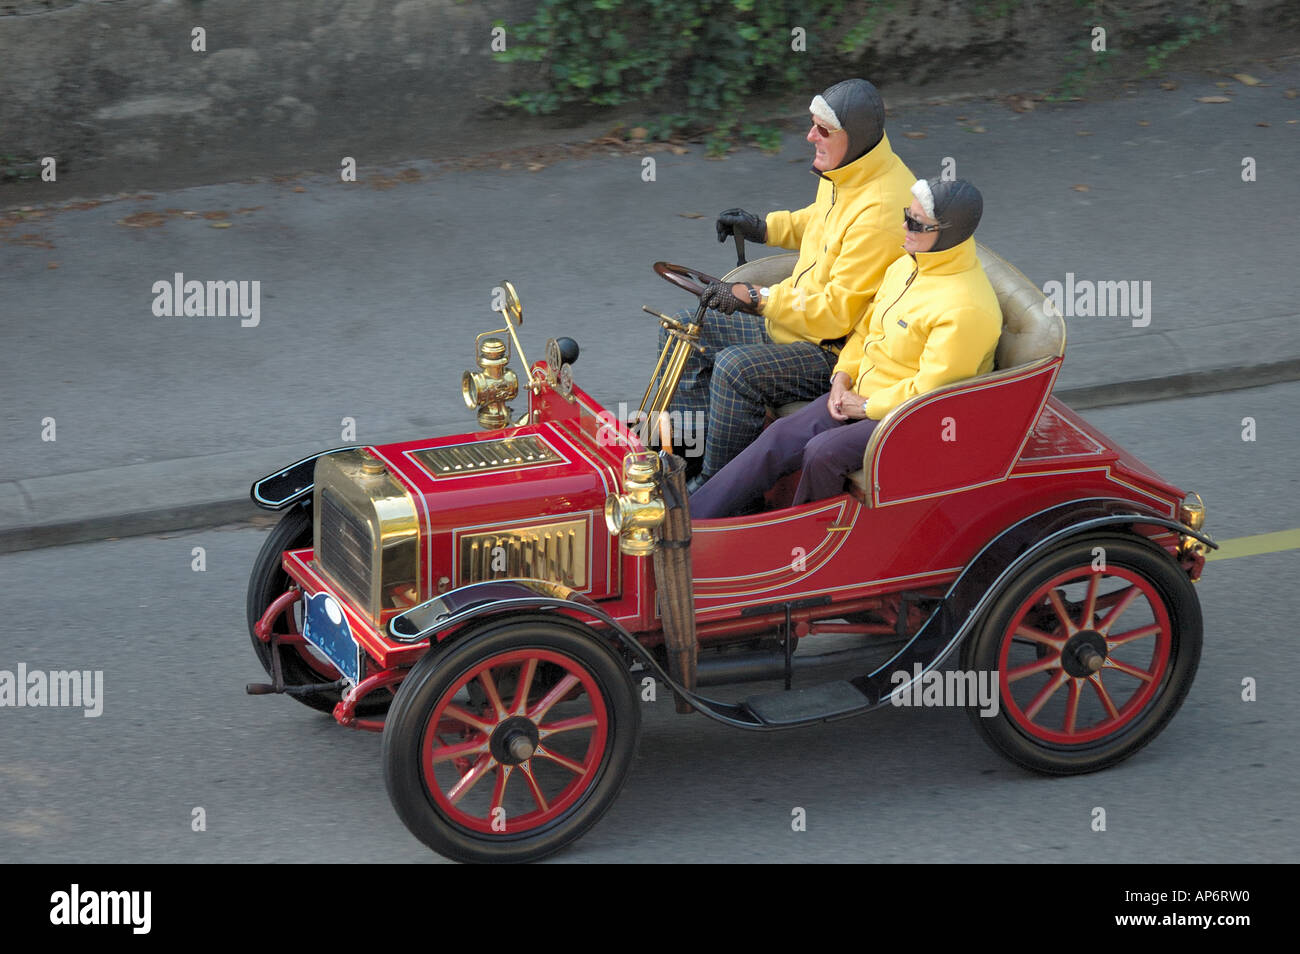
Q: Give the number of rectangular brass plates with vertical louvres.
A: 2